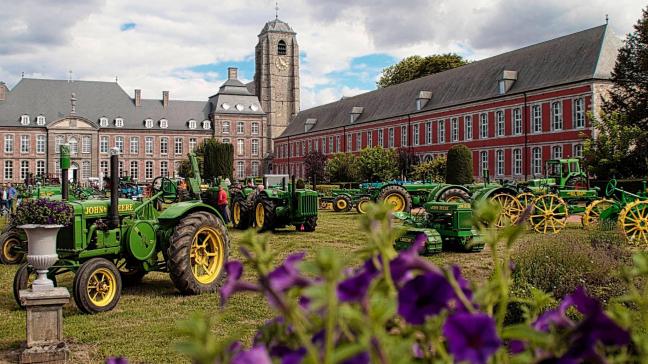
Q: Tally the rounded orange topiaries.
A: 0